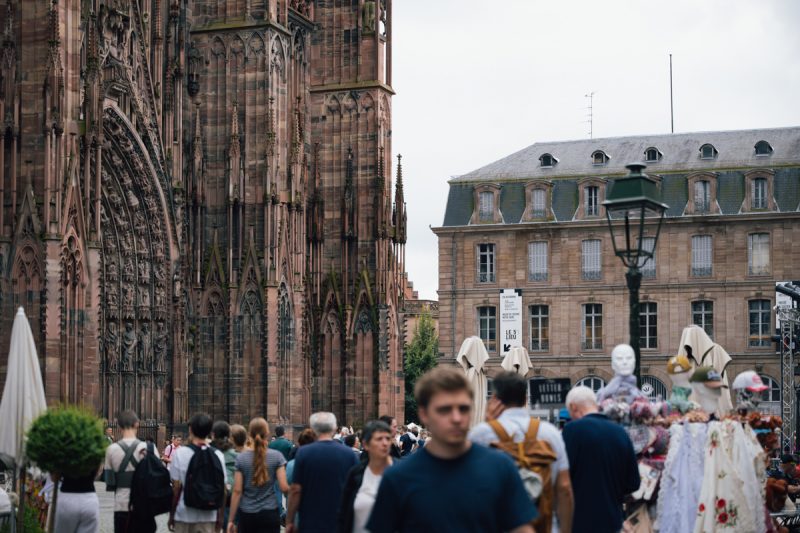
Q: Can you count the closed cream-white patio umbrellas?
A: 5